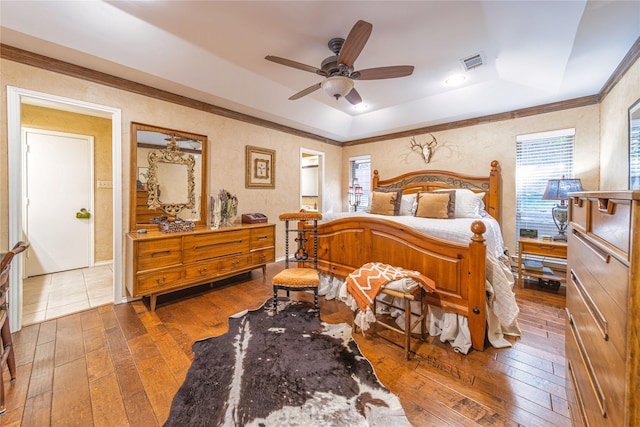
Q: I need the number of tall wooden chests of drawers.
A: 1